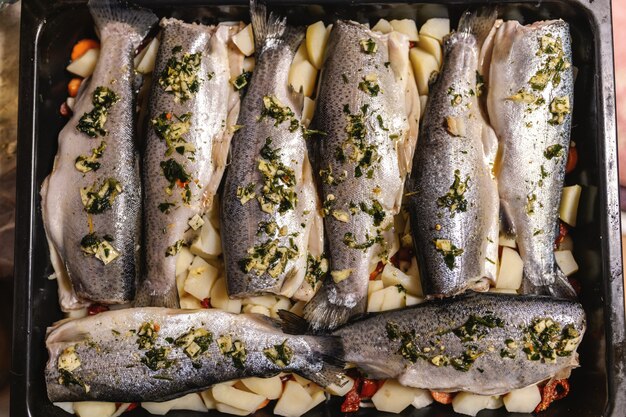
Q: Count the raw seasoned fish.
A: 8